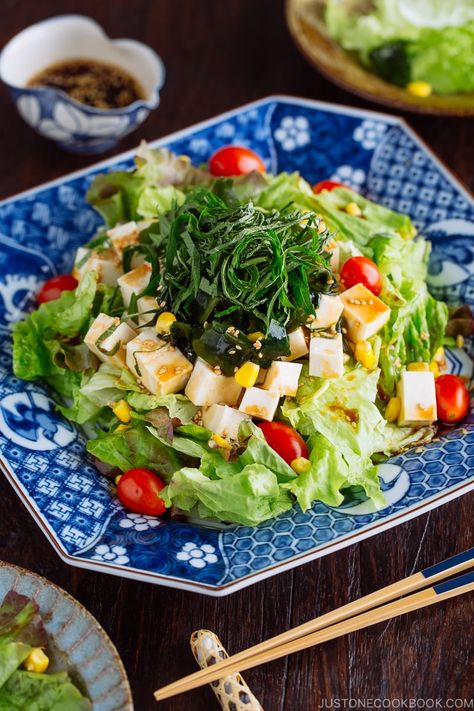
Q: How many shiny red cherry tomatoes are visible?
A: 7